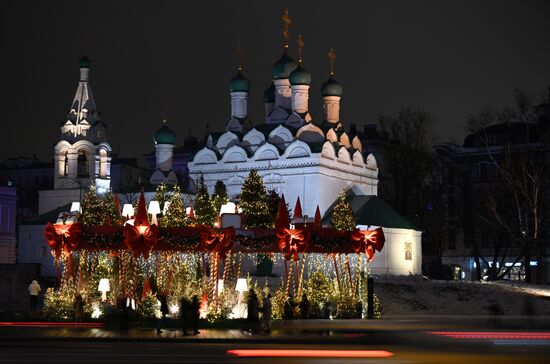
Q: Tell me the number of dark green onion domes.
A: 7